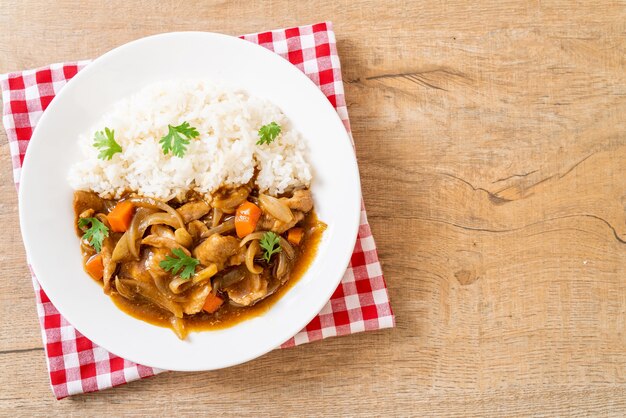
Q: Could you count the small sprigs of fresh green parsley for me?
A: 6